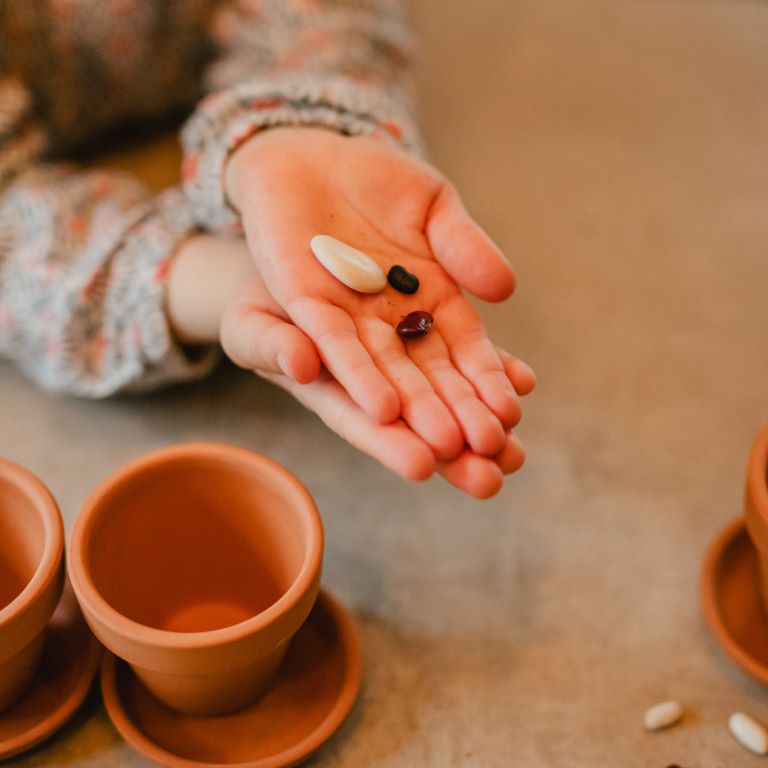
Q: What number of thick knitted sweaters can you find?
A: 1